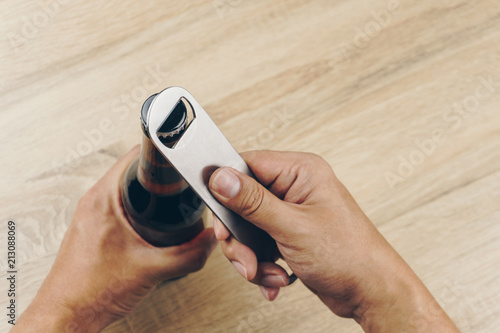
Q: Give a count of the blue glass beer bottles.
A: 0